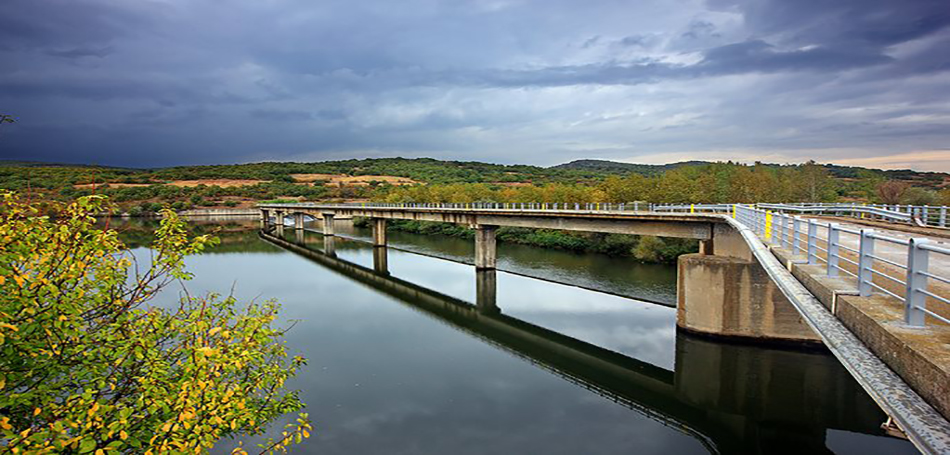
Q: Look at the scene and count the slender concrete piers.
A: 6